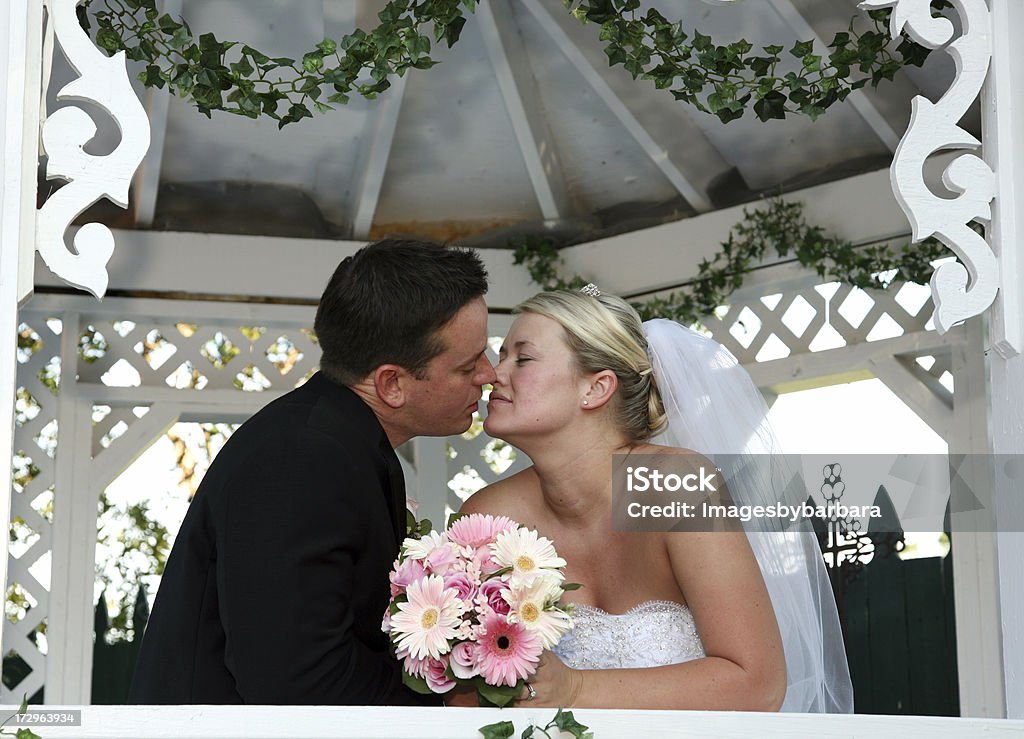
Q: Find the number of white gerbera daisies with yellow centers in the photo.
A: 3